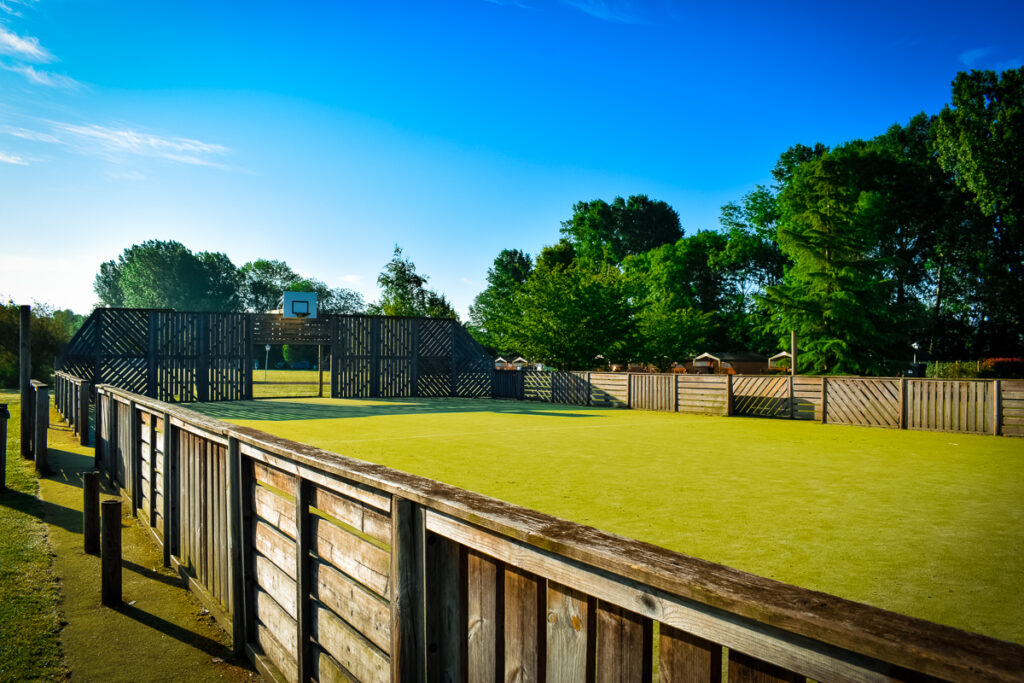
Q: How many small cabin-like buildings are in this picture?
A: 4